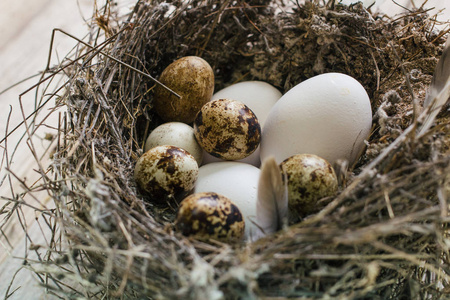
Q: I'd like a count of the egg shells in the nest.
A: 9